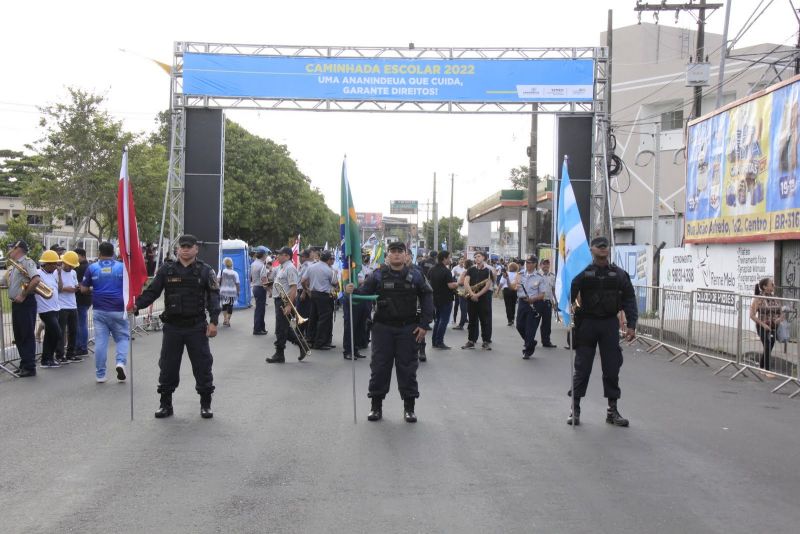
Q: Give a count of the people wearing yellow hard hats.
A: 2